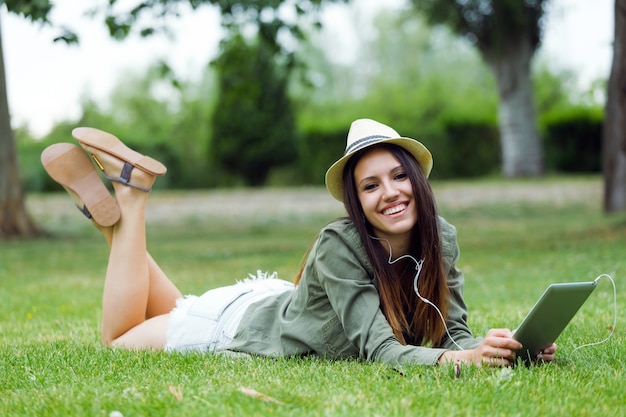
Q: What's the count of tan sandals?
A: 2